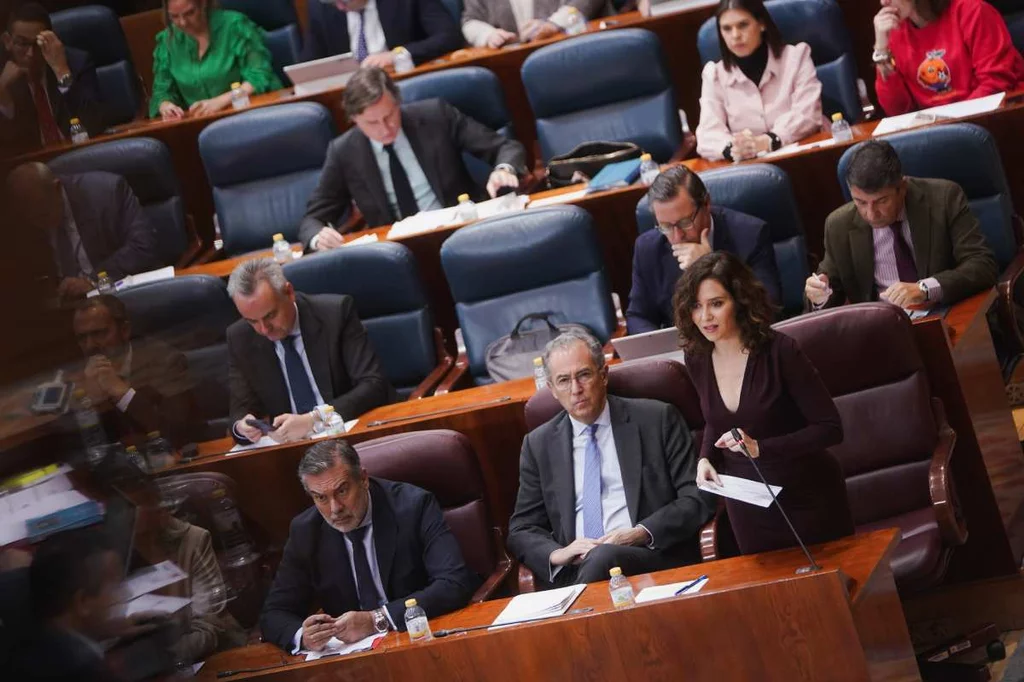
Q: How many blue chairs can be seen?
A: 14